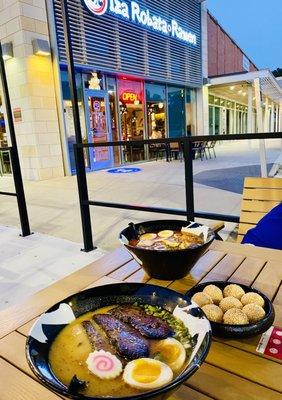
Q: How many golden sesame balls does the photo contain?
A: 8